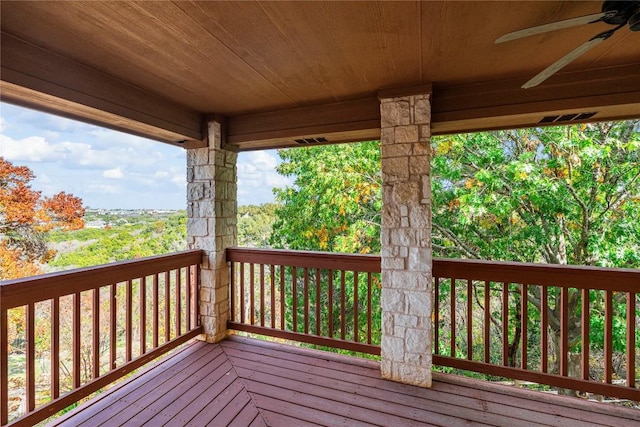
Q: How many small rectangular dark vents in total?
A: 2